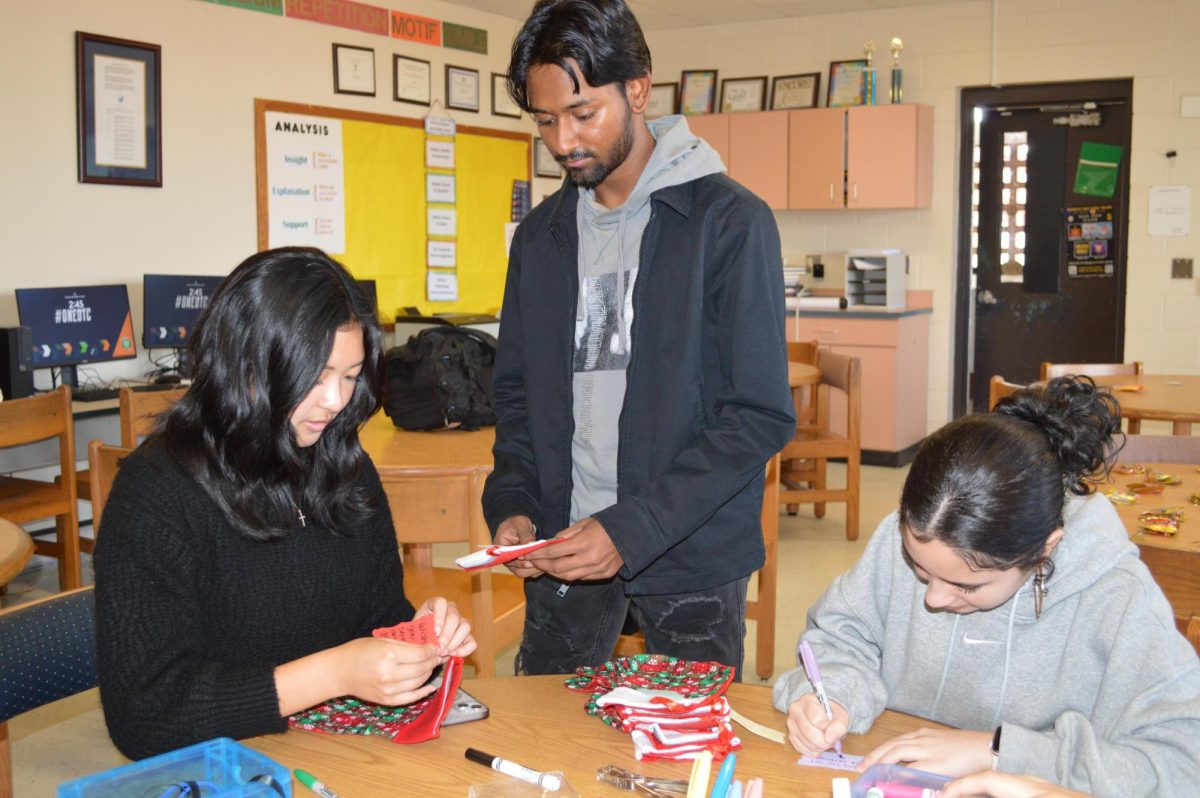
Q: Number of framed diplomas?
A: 11